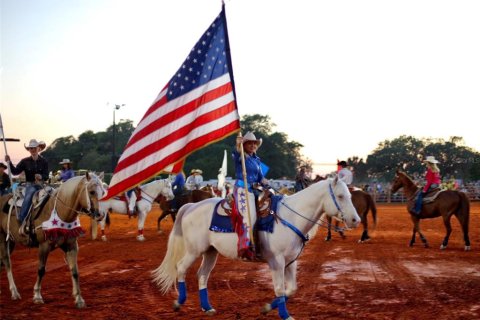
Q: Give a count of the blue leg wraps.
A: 4